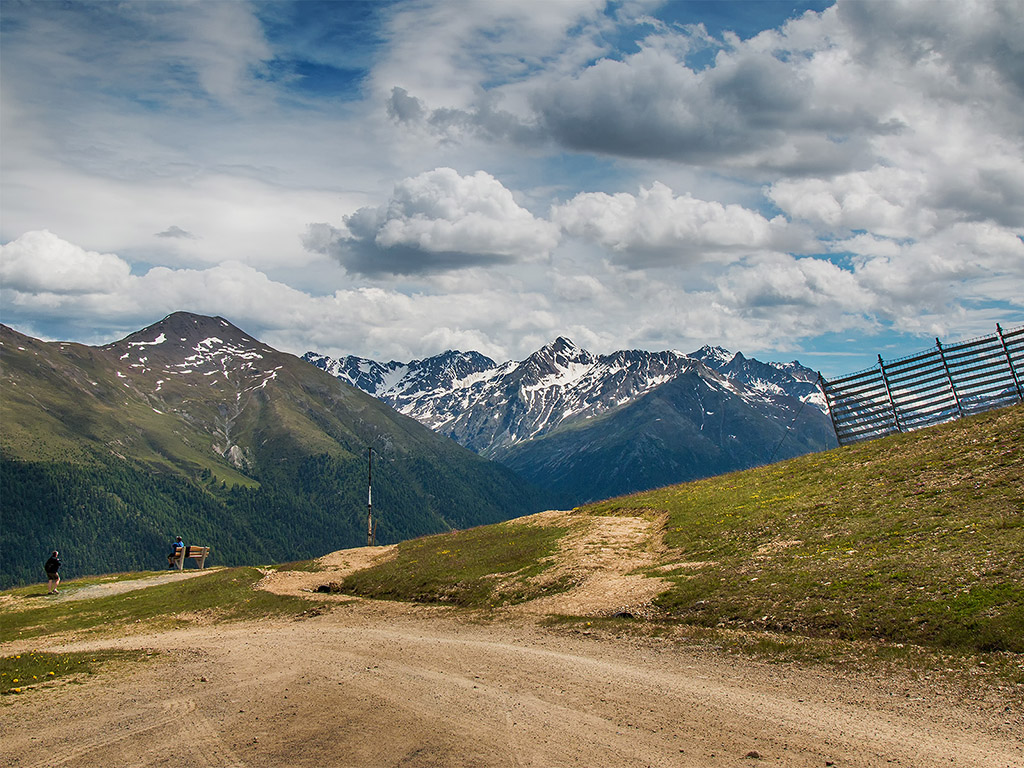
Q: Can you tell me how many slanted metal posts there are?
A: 4